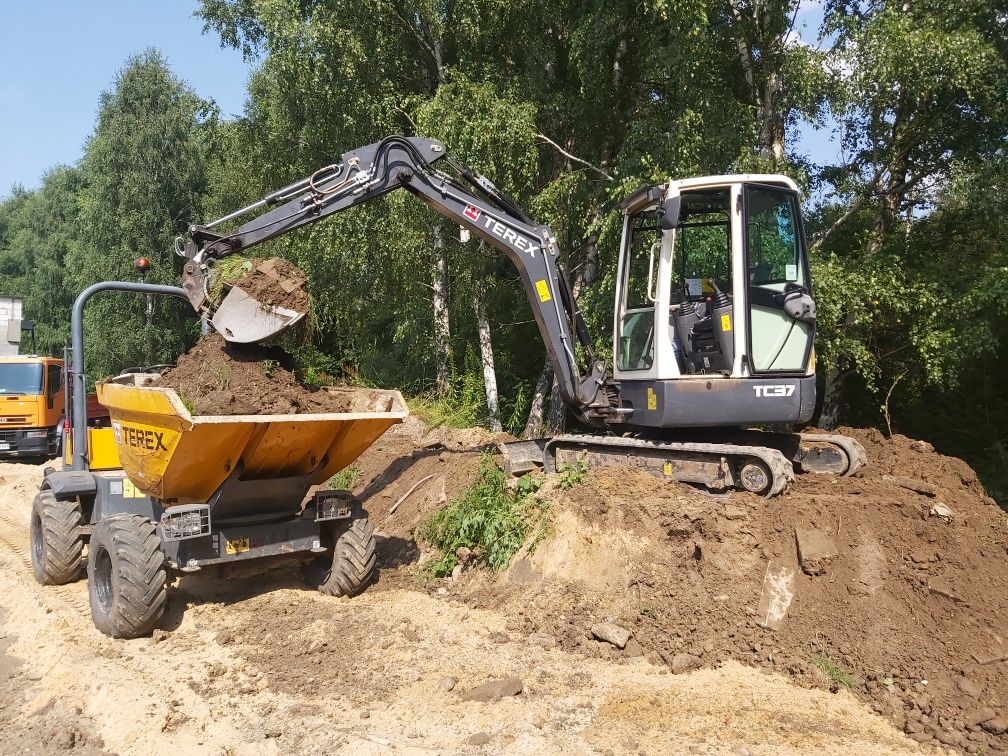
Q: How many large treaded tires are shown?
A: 3